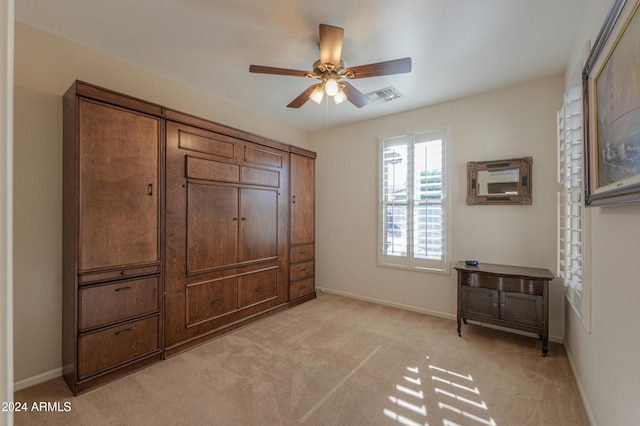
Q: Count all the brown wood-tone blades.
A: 5